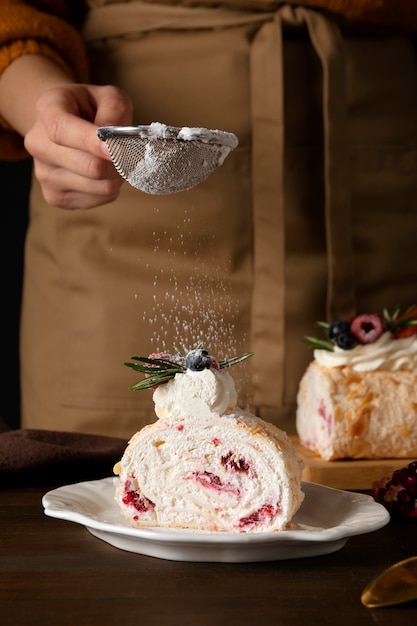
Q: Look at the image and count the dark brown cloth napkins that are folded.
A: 1